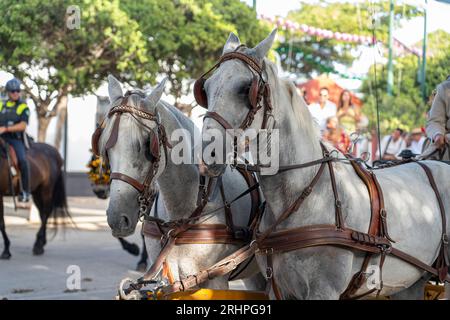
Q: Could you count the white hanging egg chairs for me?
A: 0